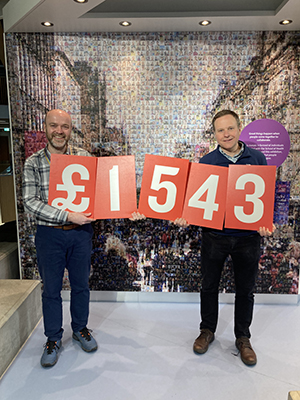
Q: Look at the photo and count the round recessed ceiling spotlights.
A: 5